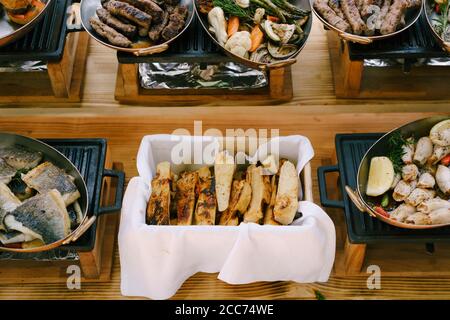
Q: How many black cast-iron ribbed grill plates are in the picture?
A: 5